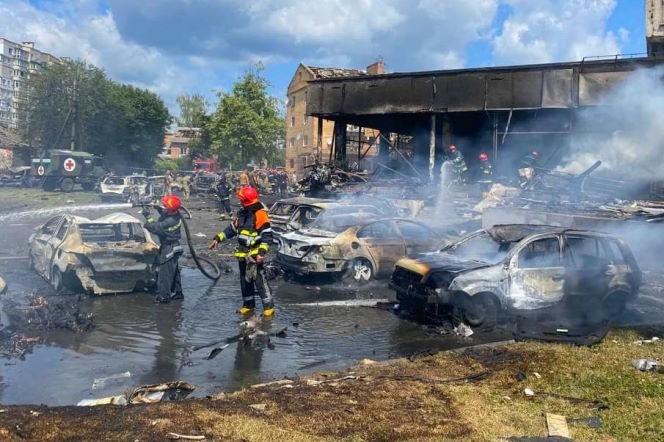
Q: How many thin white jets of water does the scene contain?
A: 2